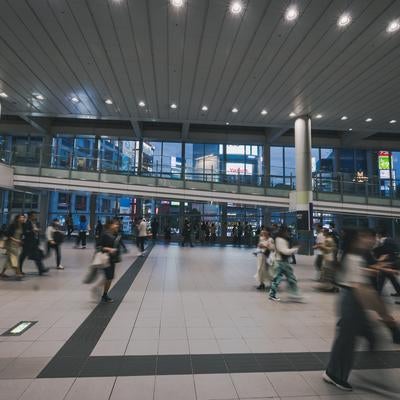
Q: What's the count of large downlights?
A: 5